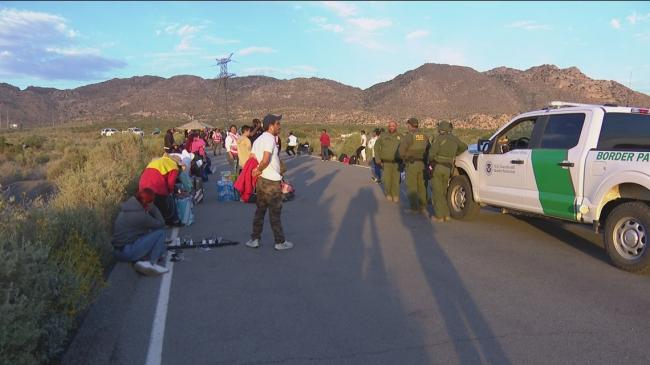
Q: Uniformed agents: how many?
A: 3